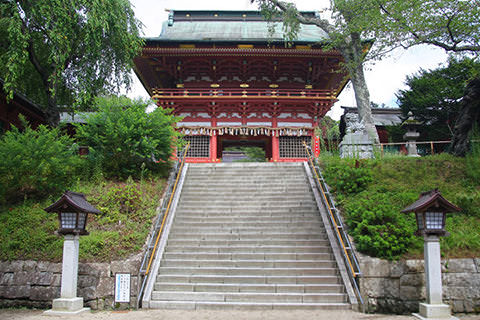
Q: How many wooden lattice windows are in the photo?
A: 2